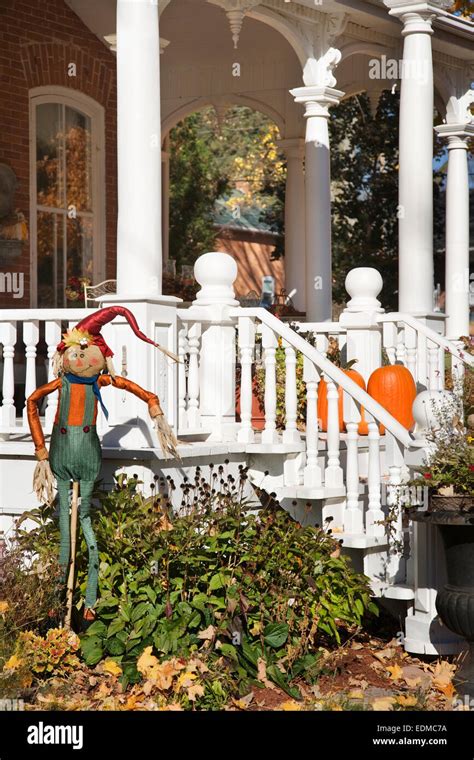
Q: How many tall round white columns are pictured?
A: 5